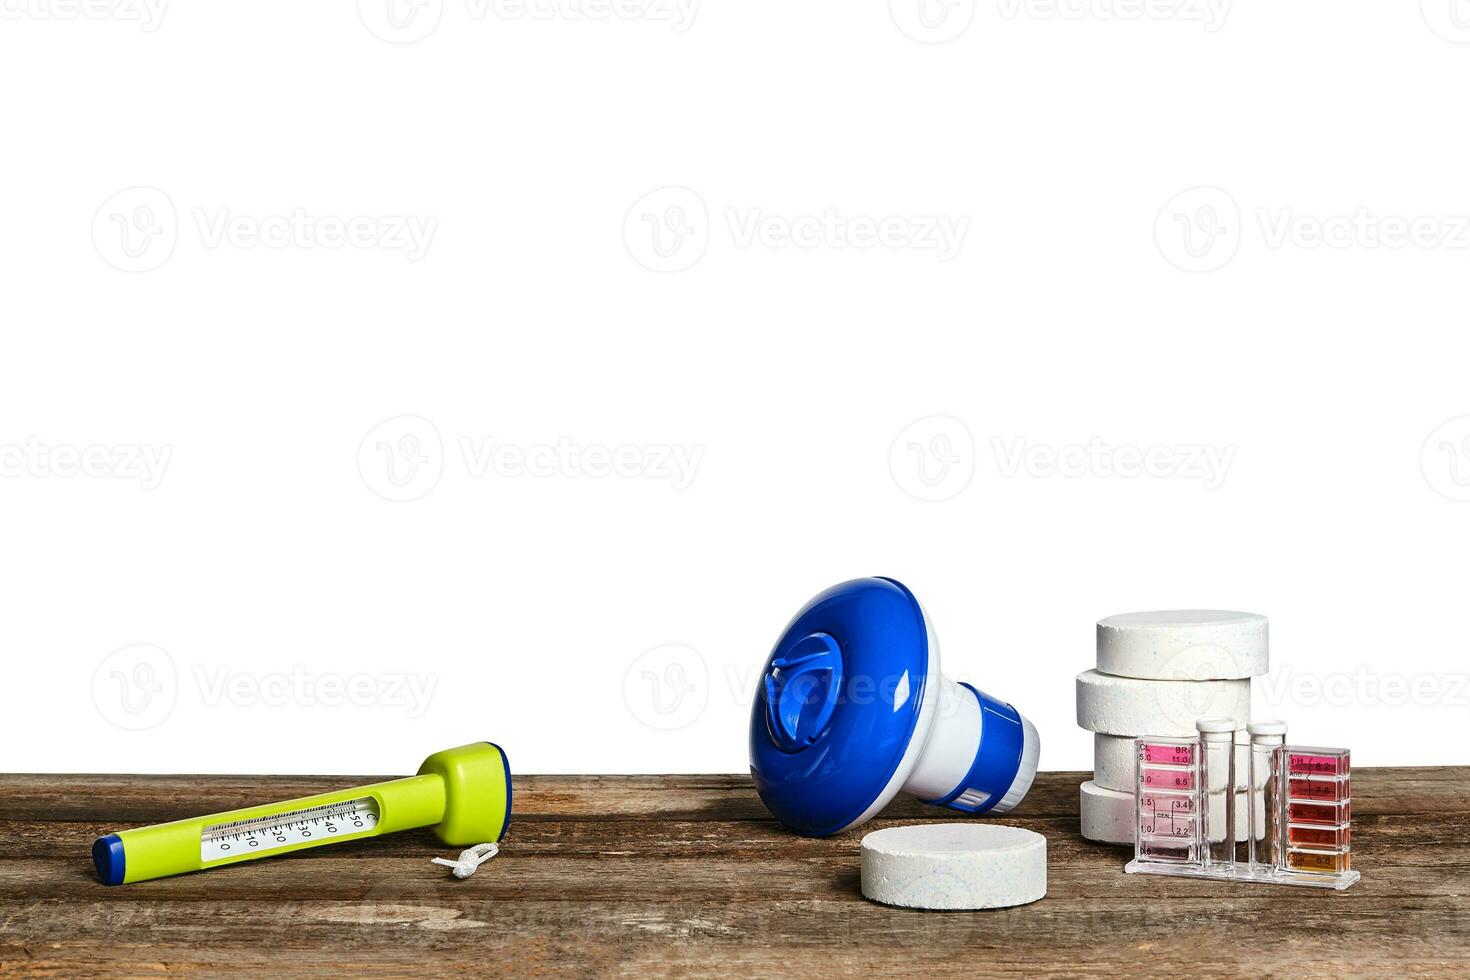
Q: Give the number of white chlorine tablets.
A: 5